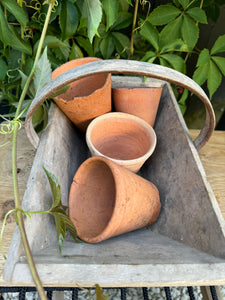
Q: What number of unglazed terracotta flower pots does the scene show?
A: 4